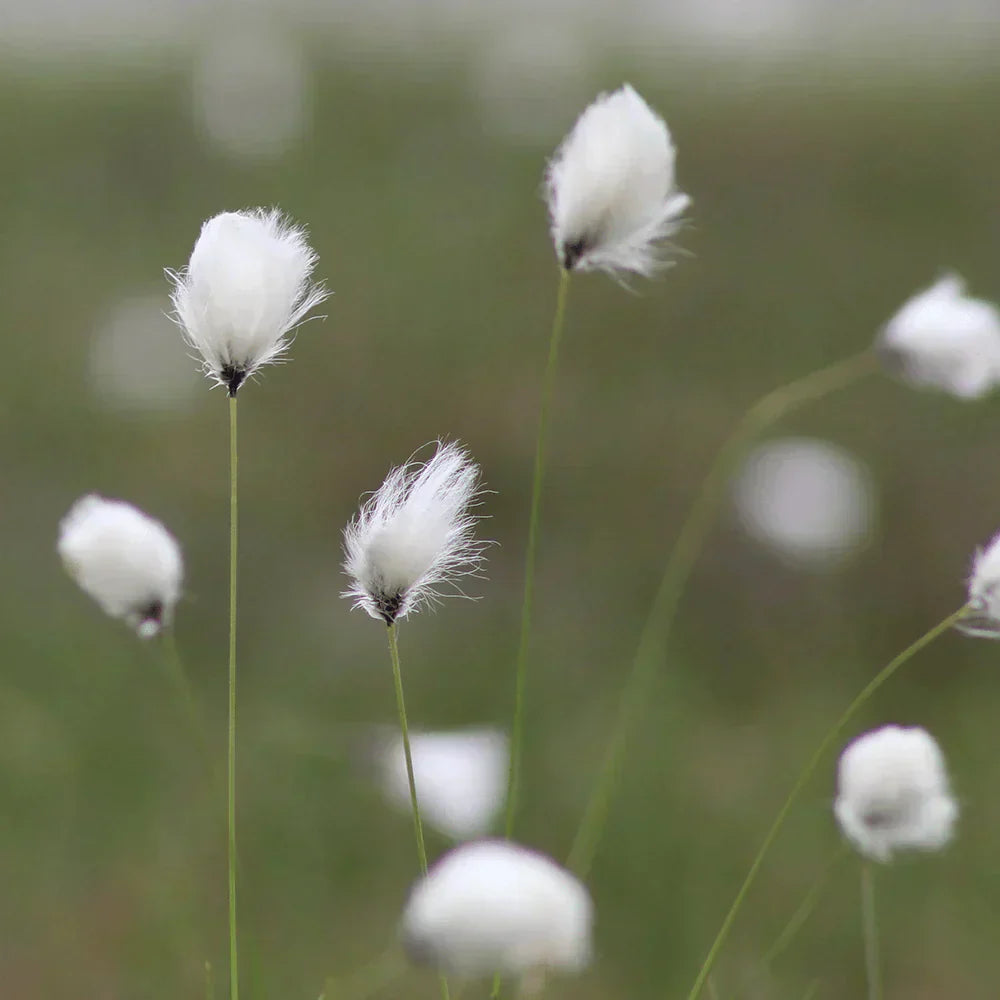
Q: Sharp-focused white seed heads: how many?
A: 3